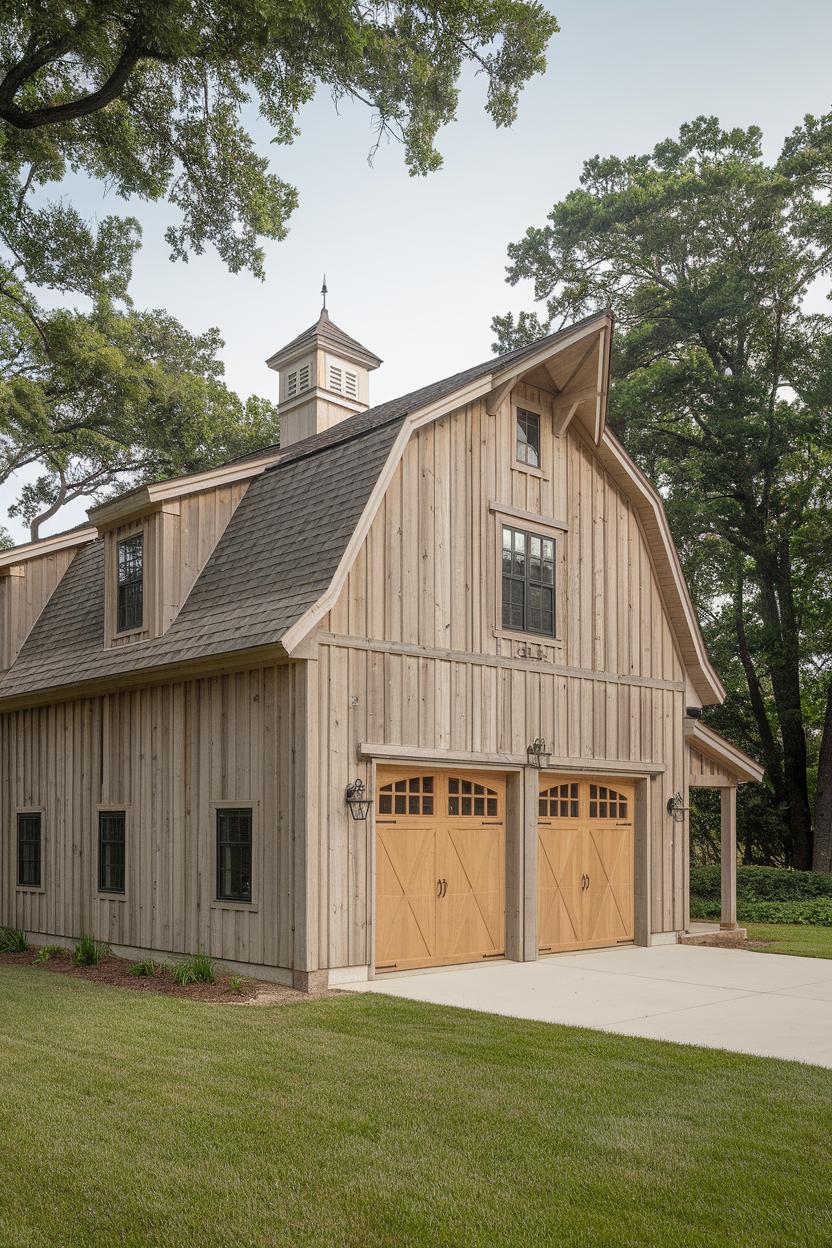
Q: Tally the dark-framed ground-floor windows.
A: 3